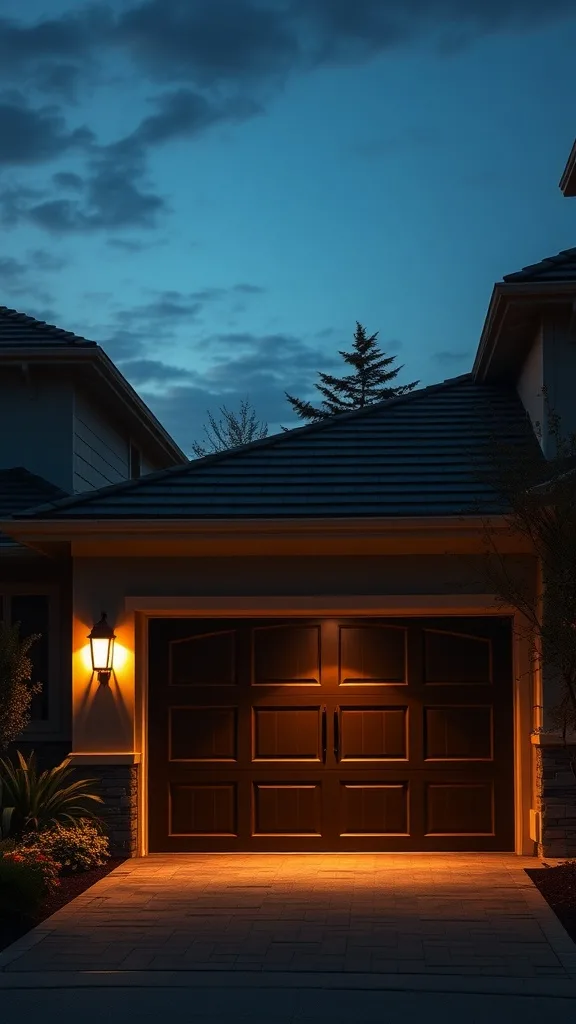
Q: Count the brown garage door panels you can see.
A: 12